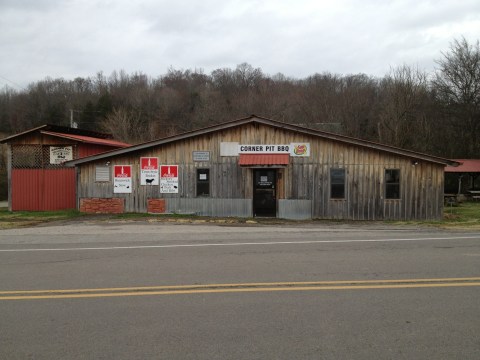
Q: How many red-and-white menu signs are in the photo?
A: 3